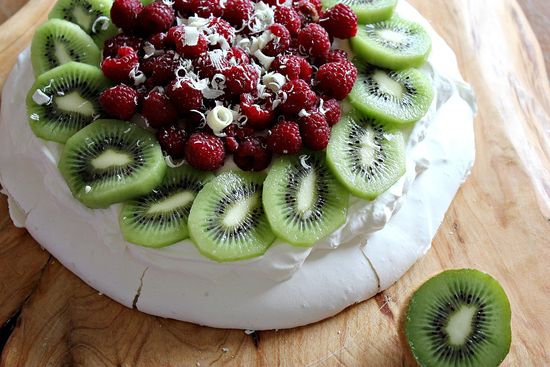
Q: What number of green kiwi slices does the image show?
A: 12